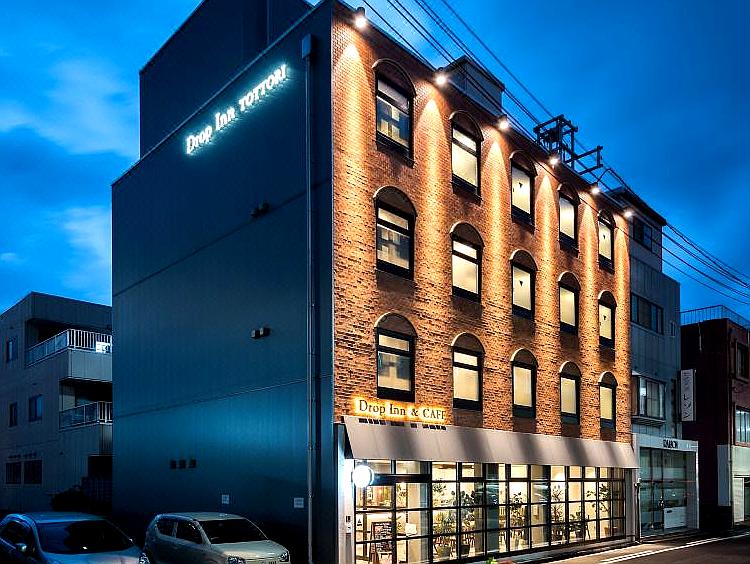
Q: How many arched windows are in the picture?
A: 15